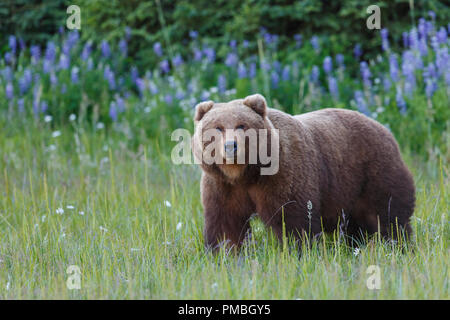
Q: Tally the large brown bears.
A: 1